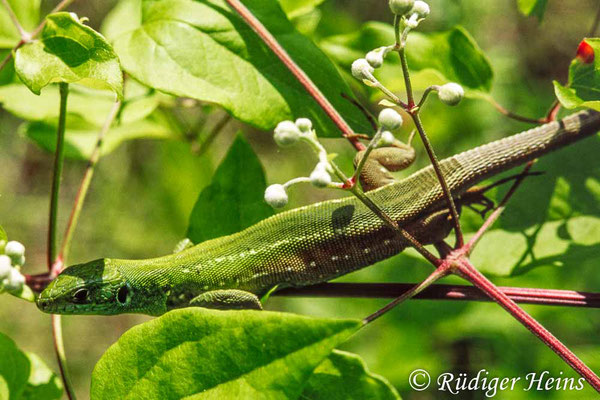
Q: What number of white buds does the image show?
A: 14